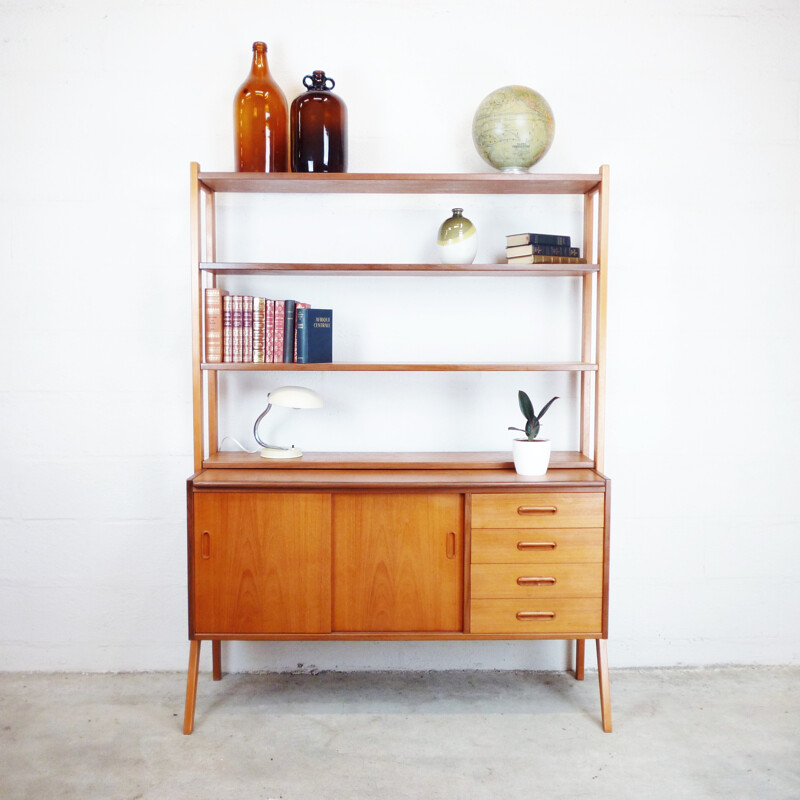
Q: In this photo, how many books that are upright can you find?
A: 10